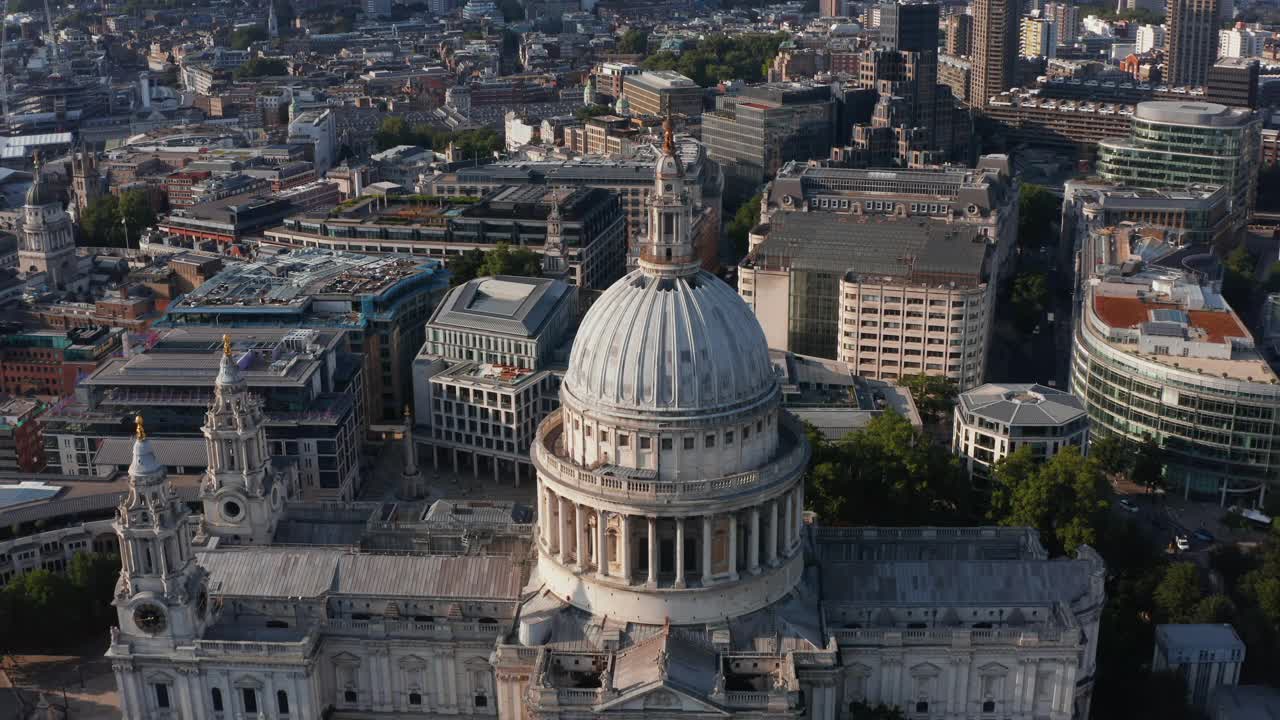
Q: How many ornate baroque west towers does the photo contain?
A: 2